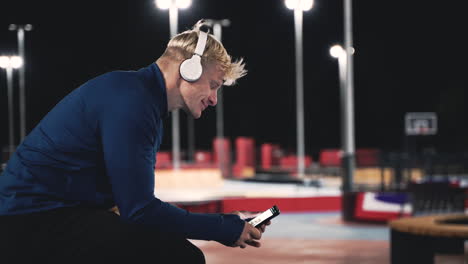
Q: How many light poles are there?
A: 7